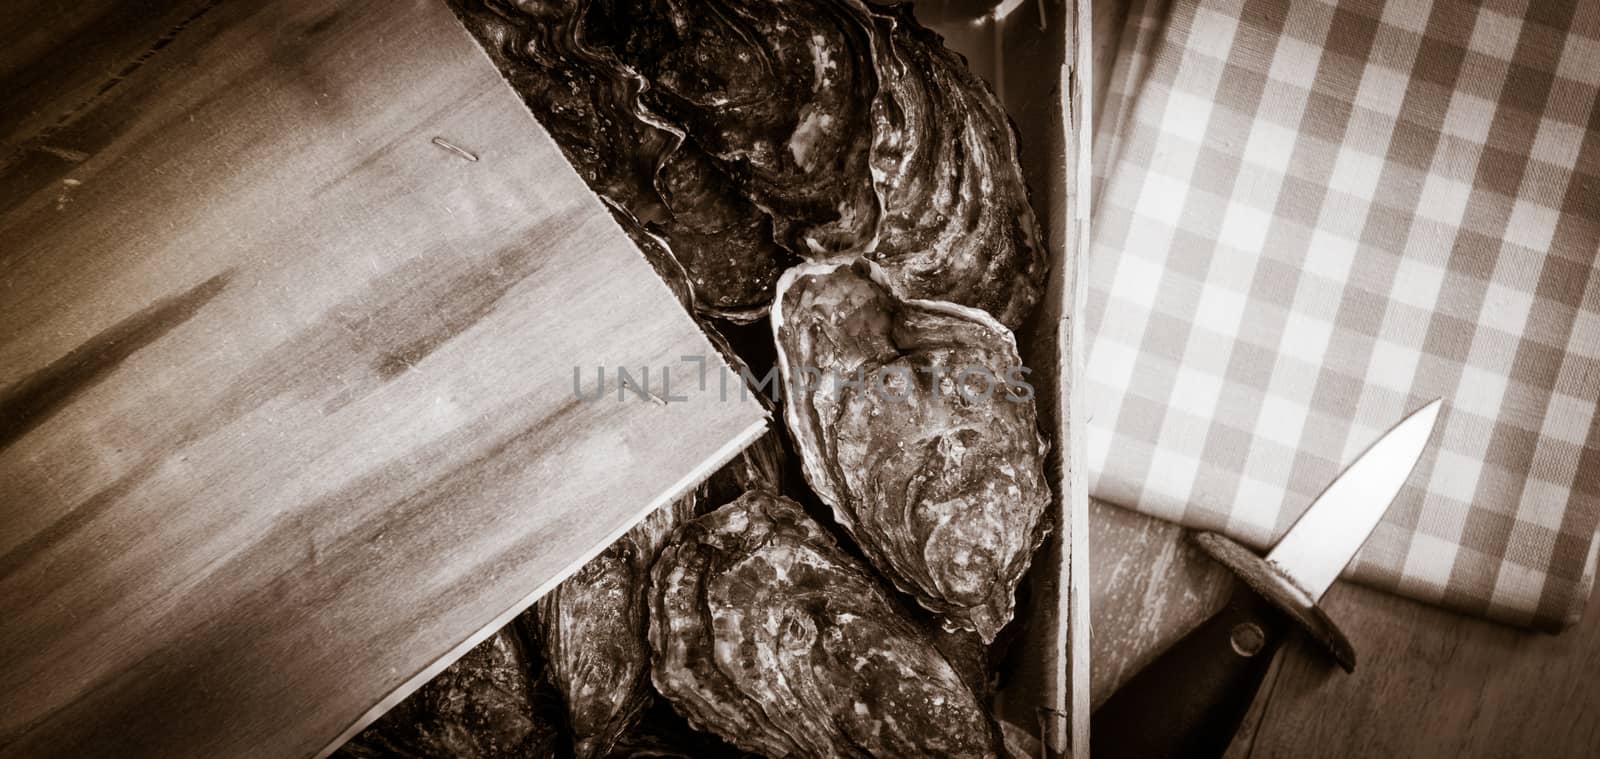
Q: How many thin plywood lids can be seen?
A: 1